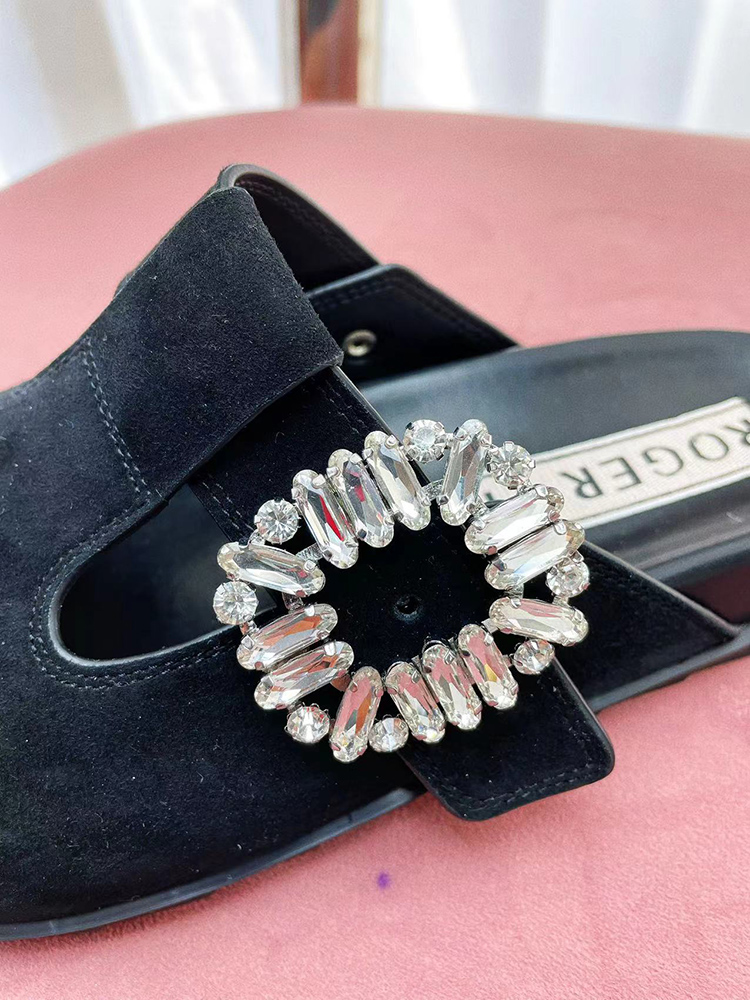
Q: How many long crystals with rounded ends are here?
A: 14